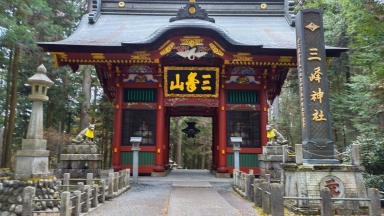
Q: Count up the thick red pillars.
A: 4